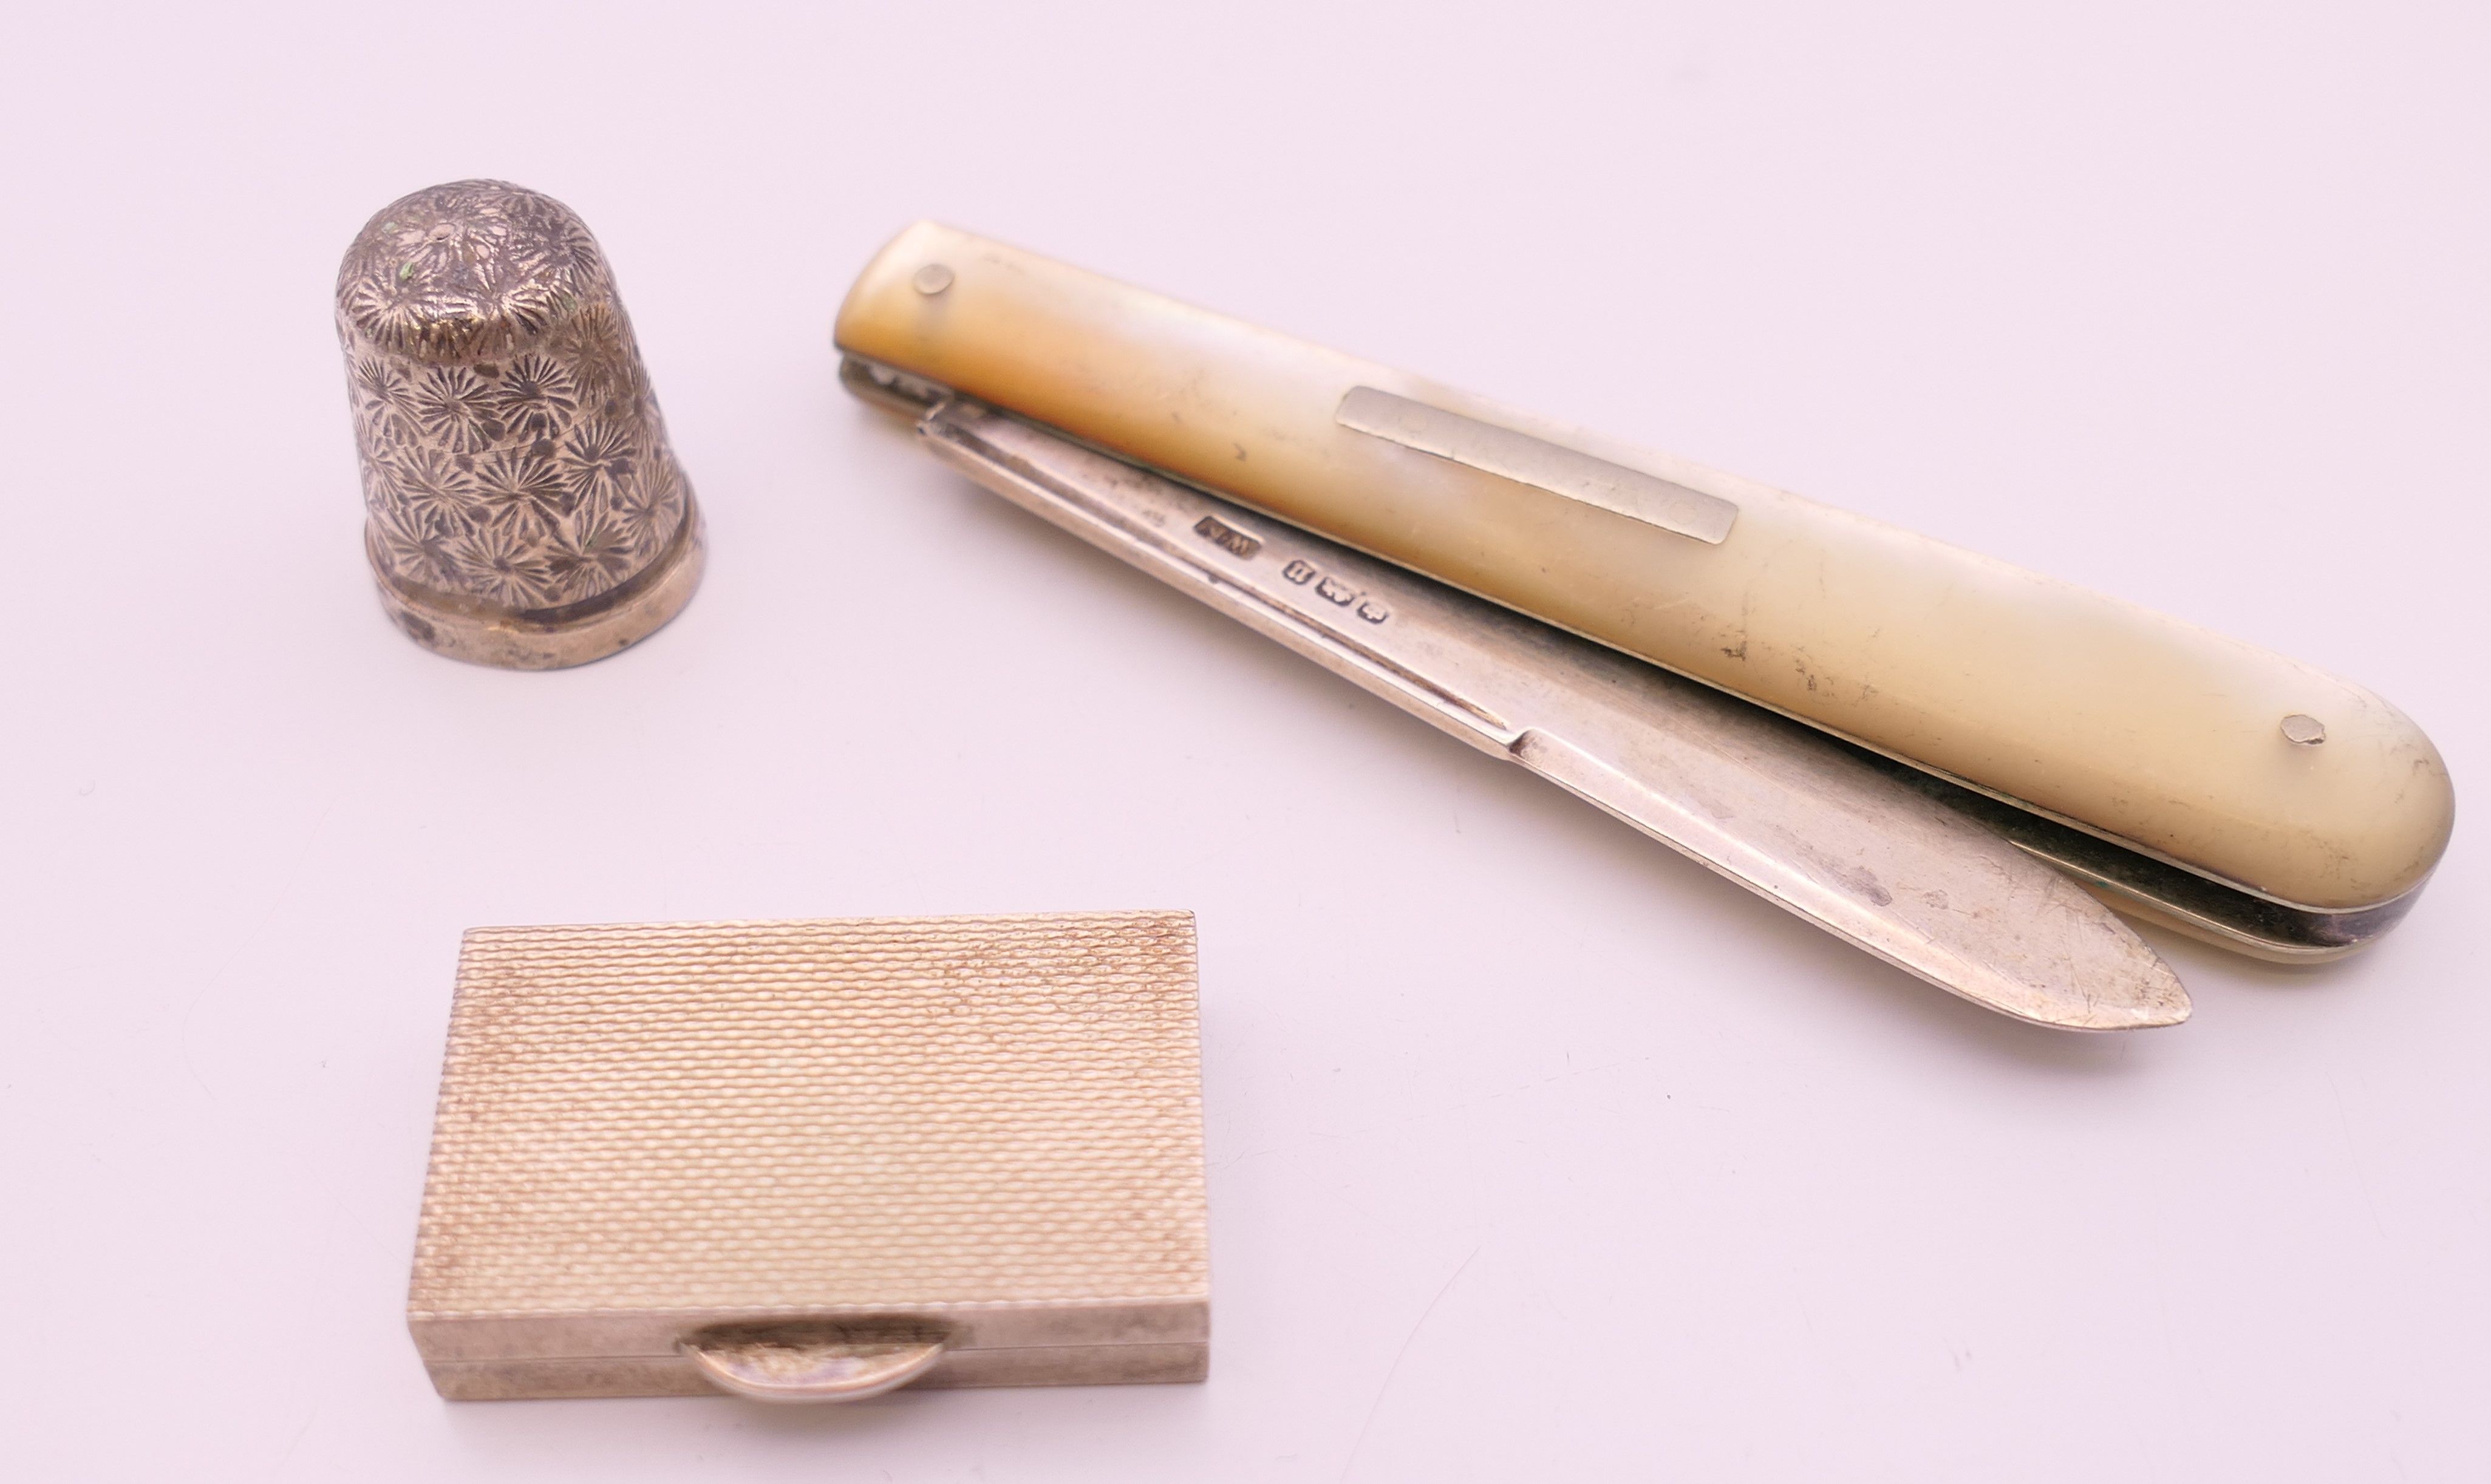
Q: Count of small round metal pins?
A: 2